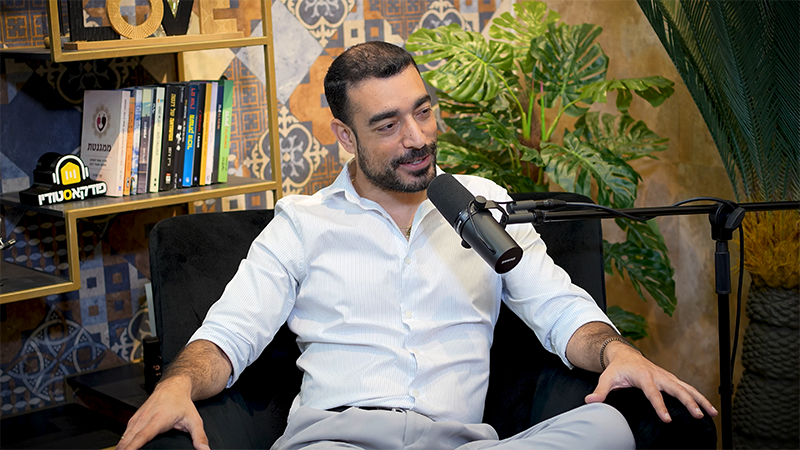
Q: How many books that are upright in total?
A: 15